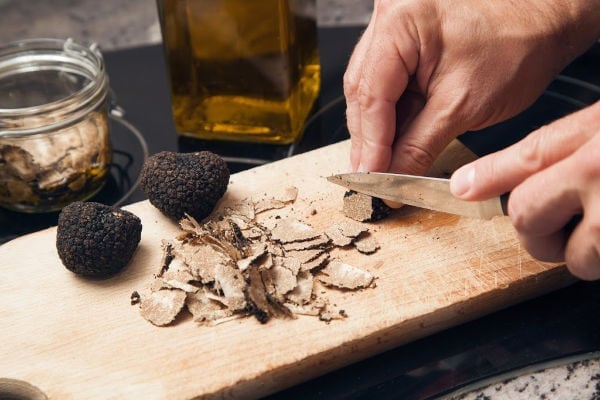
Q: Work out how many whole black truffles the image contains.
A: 2